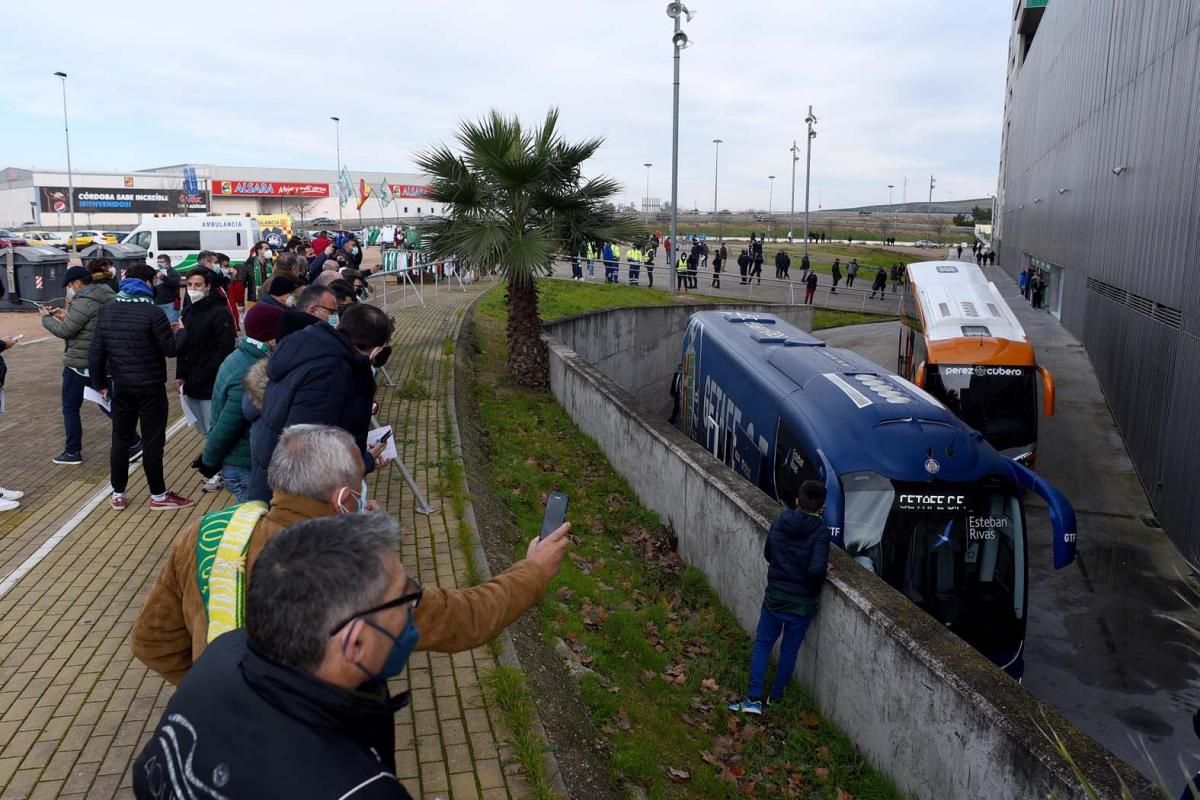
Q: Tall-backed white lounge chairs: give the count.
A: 0